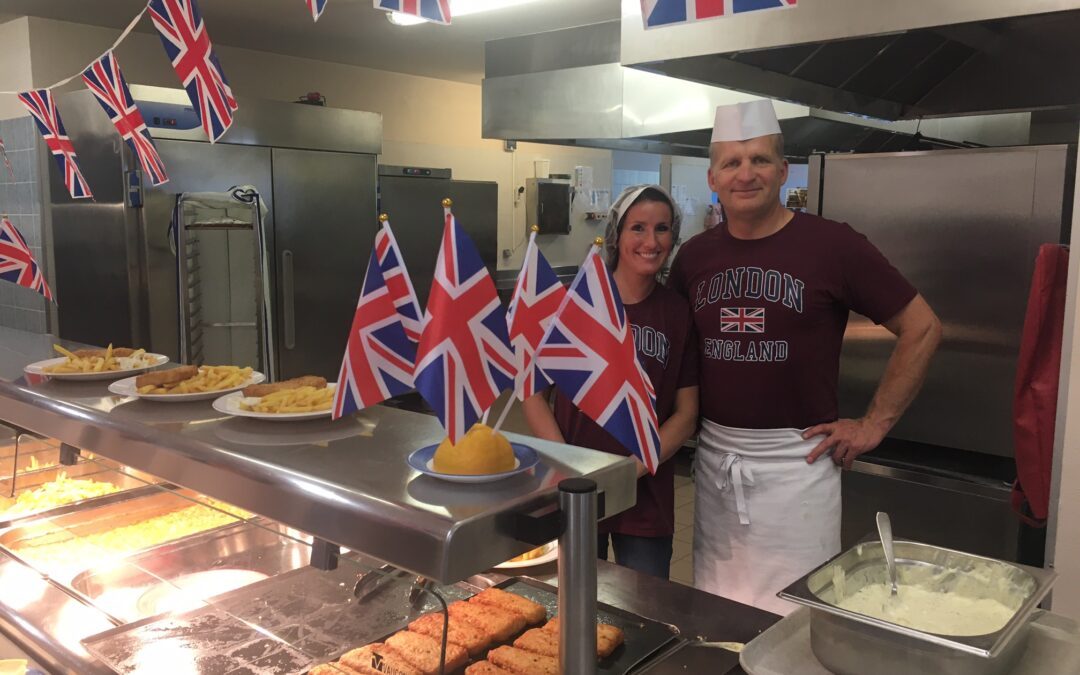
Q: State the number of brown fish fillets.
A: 13